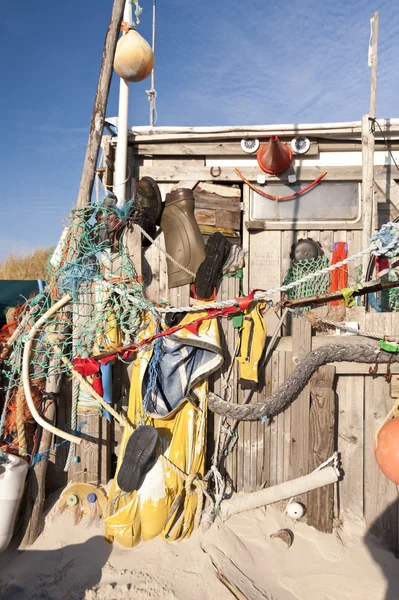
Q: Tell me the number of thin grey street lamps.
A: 0